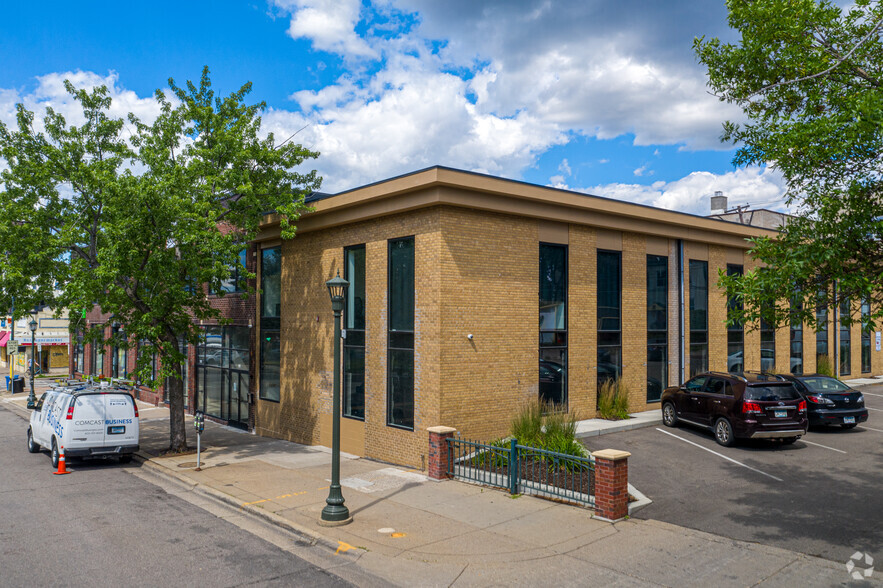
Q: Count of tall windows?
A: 13